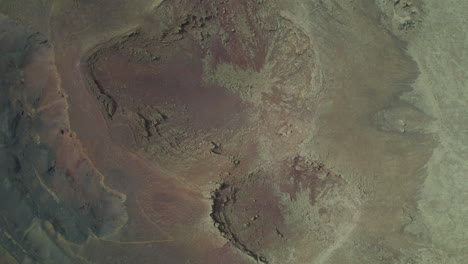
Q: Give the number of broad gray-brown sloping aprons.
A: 1